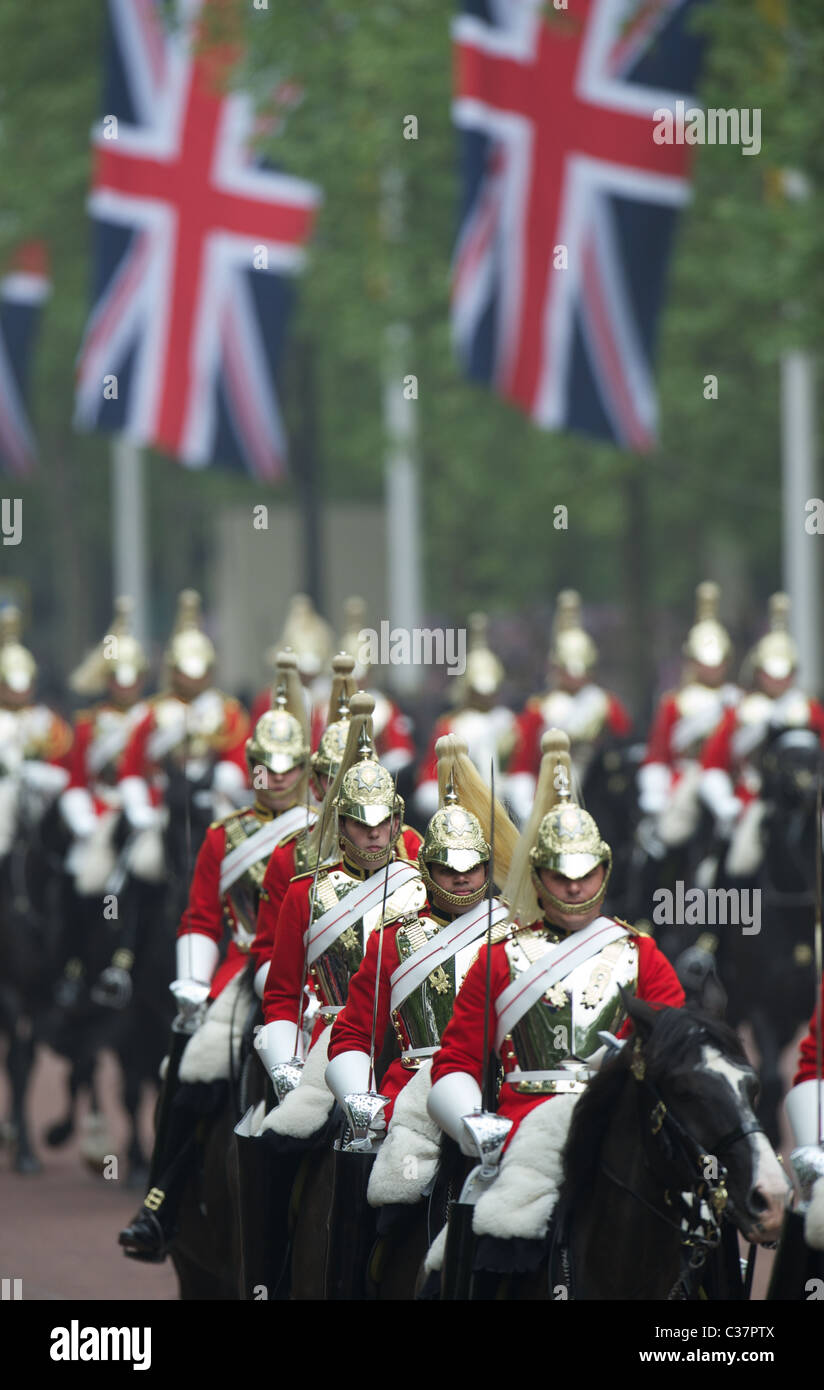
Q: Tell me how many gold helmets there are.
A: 14